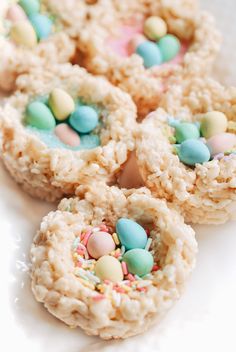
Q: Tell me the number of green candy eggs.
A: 5